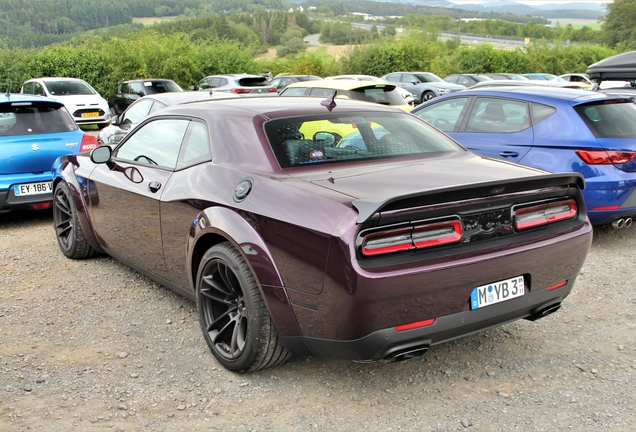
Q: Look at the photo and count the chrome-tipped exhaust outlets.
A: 2